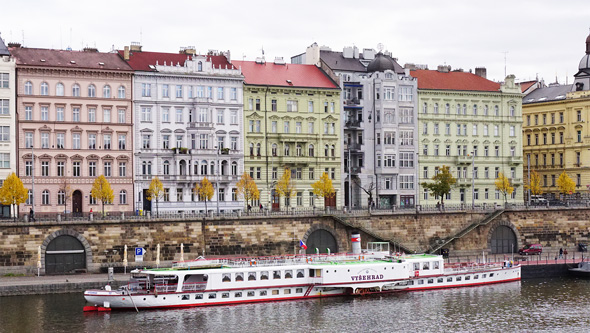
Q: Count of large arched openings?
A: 3